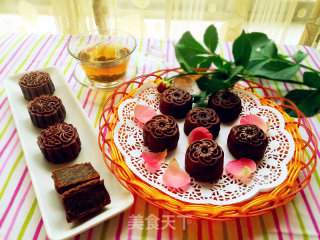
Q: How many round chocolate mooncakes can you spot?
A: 9